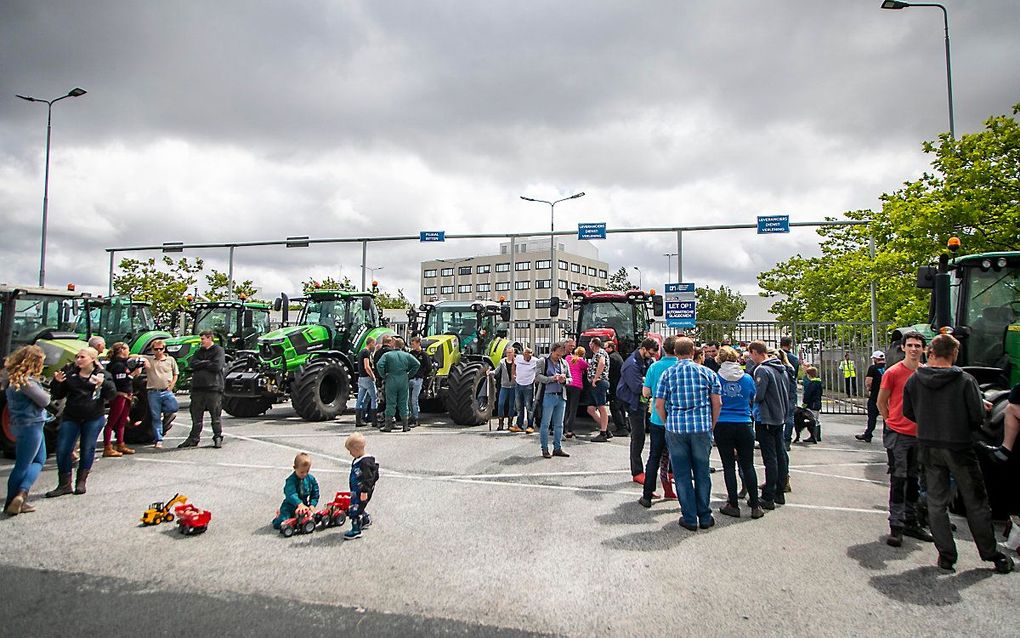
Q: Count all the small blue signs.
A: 3